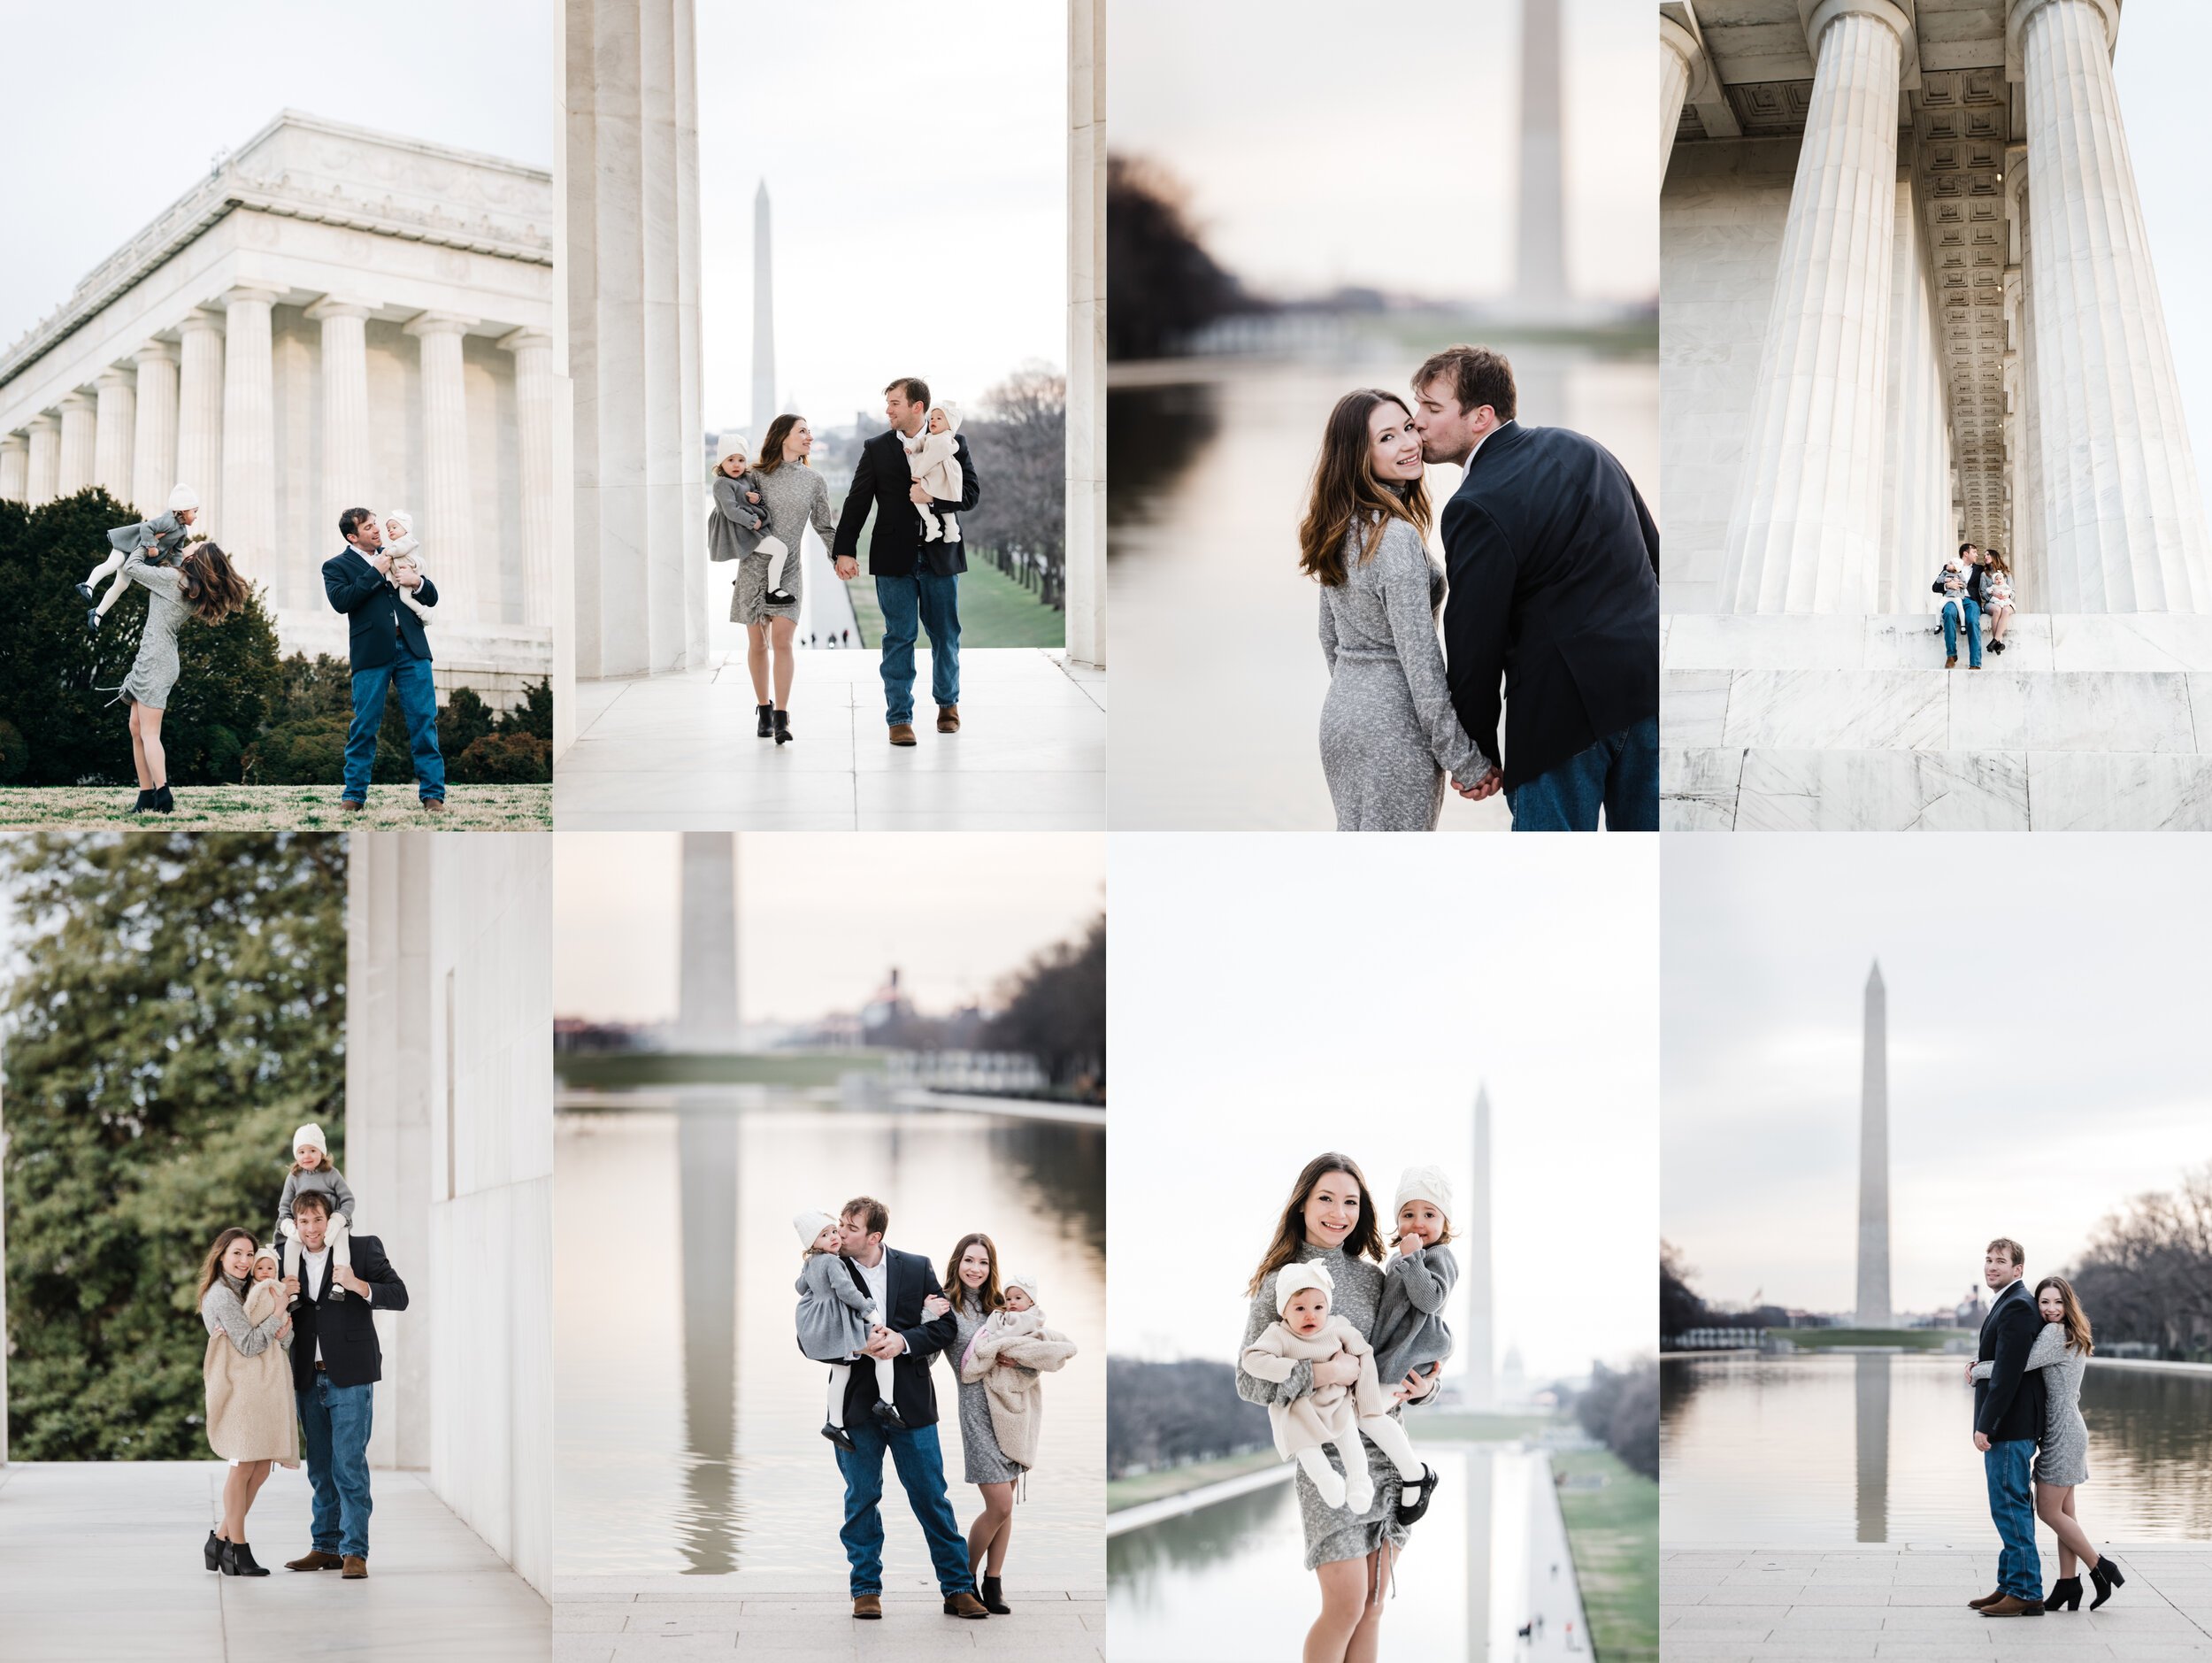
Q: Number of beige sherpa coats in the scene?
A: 2